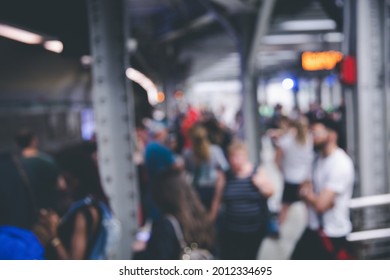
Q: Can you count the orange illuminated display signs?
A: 1